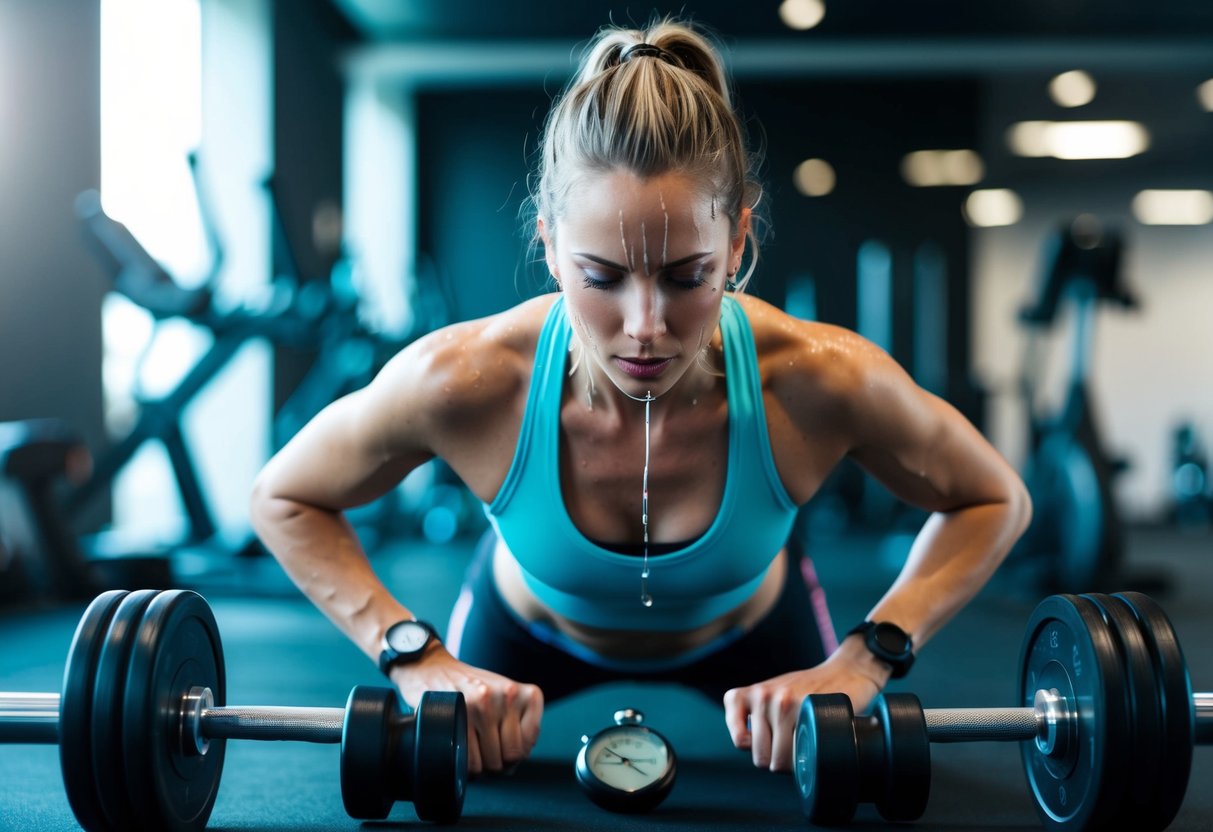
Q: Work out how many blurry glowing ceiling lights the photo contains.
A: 8